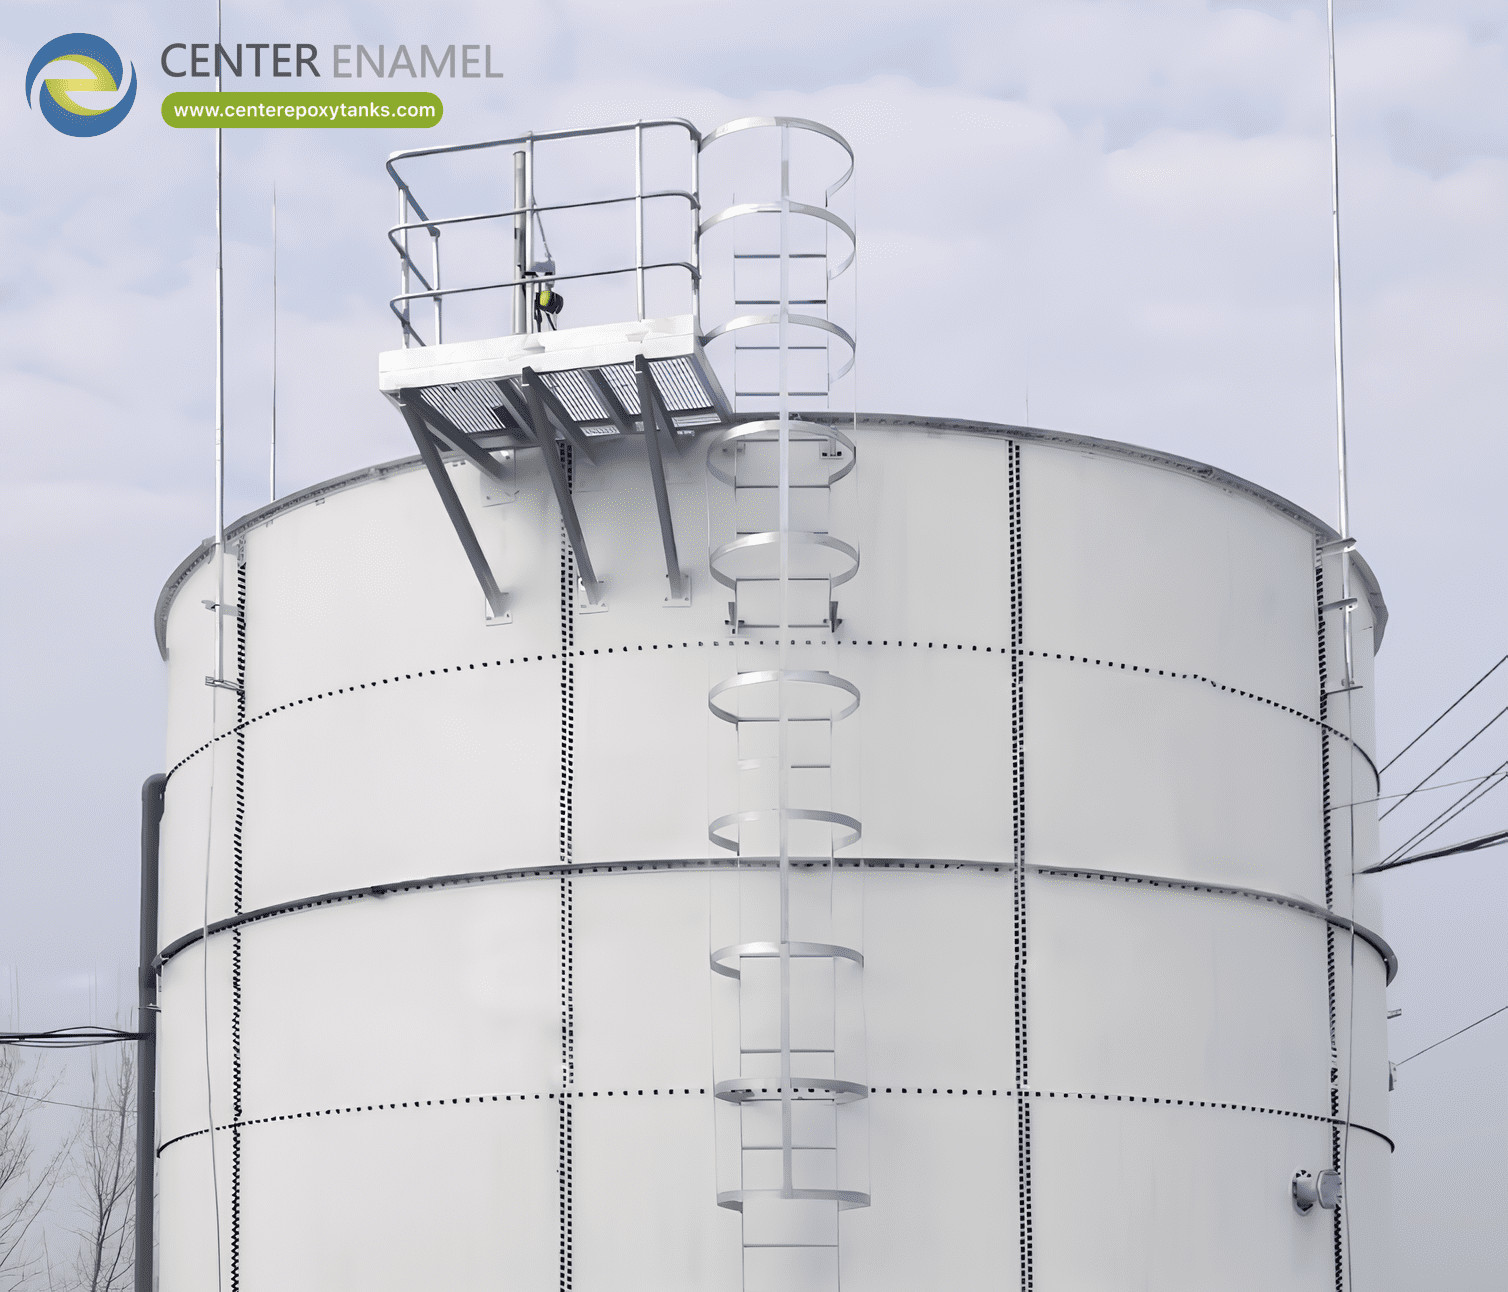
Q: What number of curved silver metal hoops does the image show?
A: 10